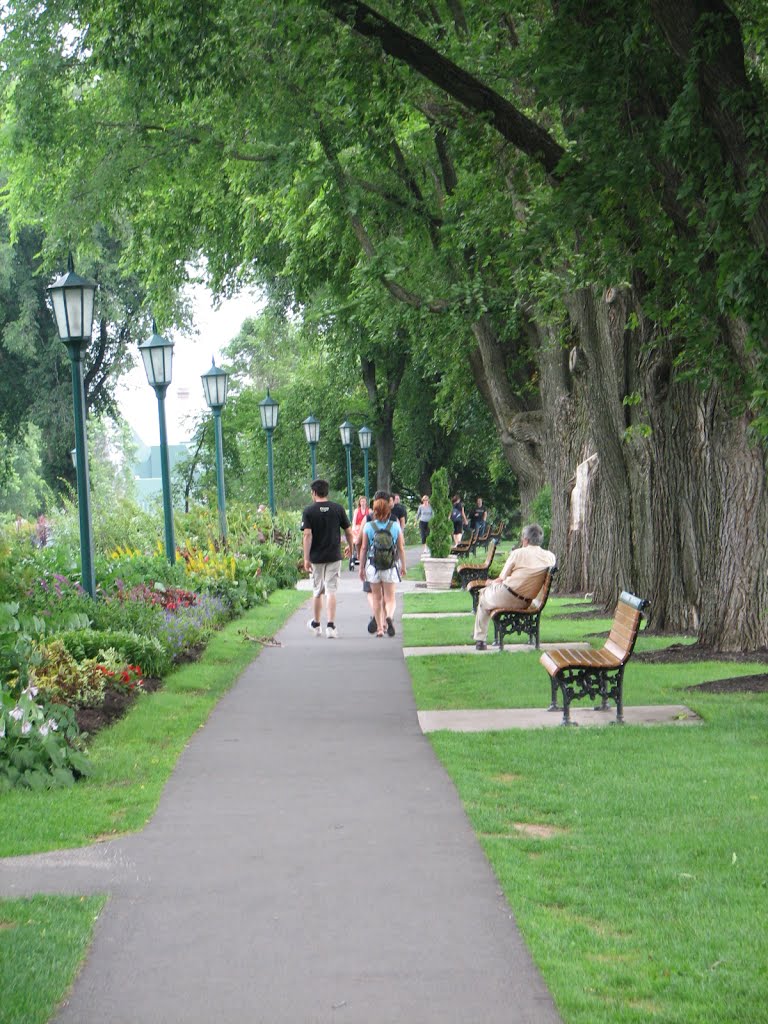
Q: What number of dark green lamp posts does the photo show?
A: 7